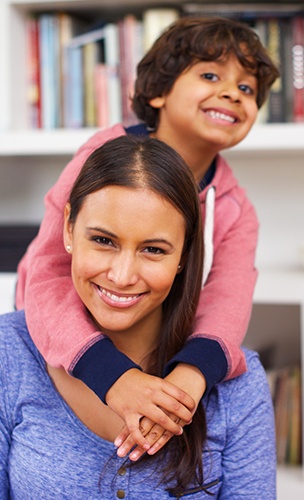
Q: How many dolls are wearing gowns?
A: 0